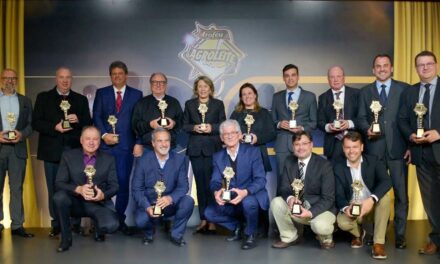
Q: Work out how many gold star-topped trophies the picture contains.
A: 15